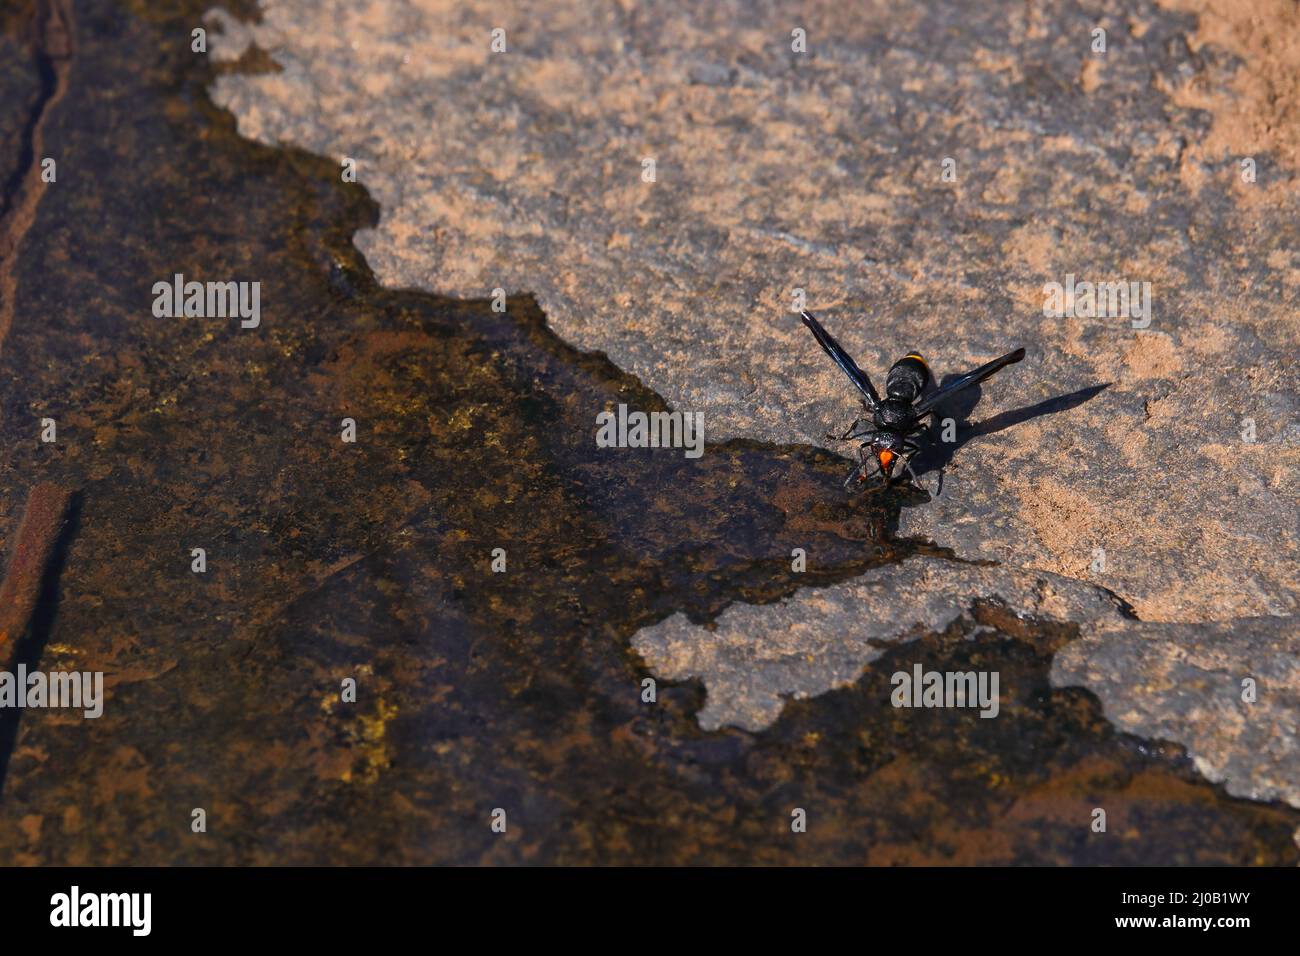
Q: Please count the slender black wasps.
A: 1